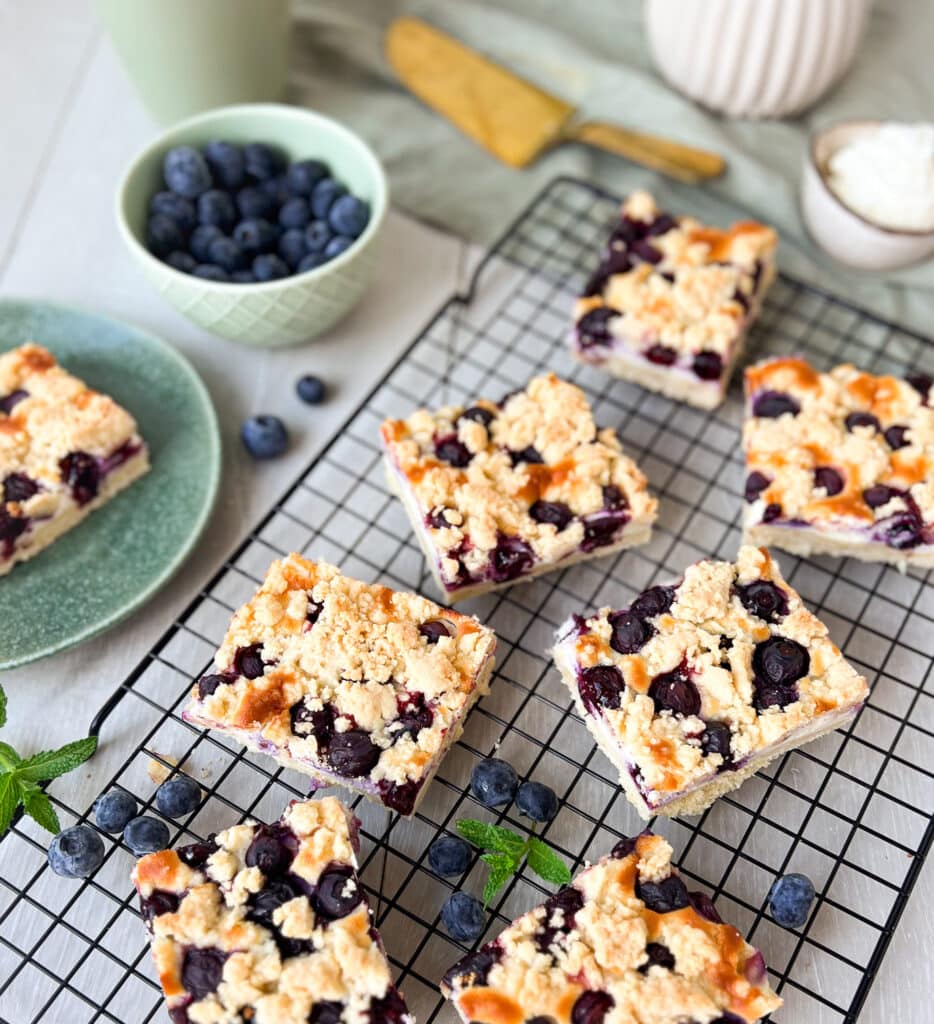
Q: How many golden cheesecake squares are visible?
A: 8